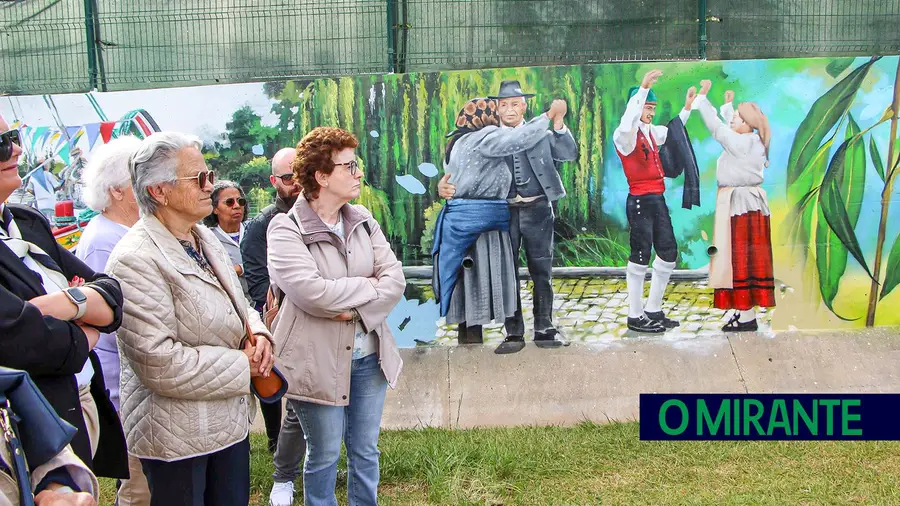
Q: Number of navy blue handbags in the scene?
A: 1